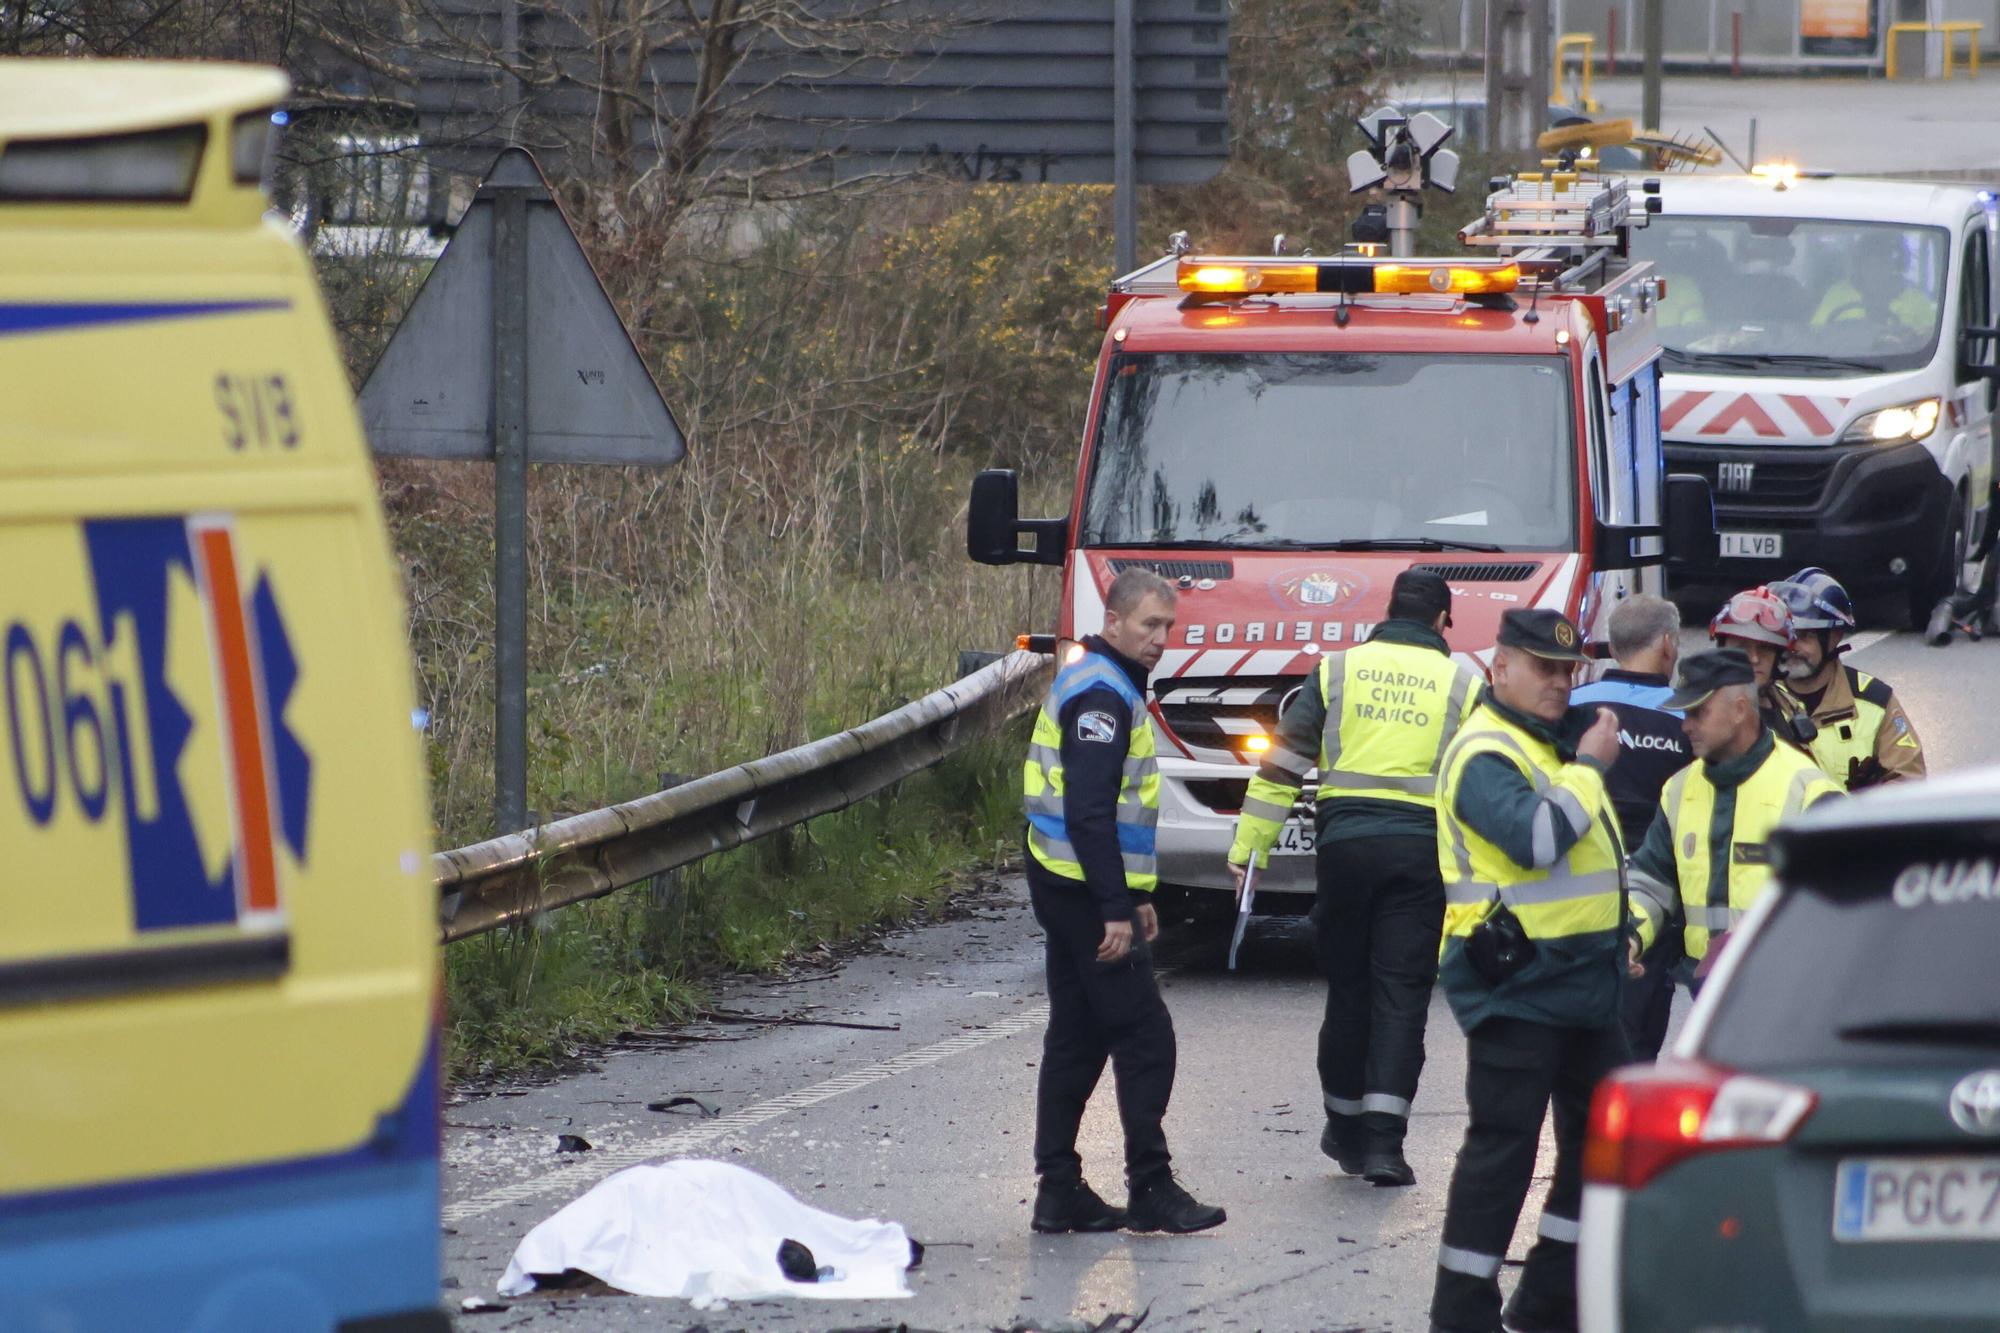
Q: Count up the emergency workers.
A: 7